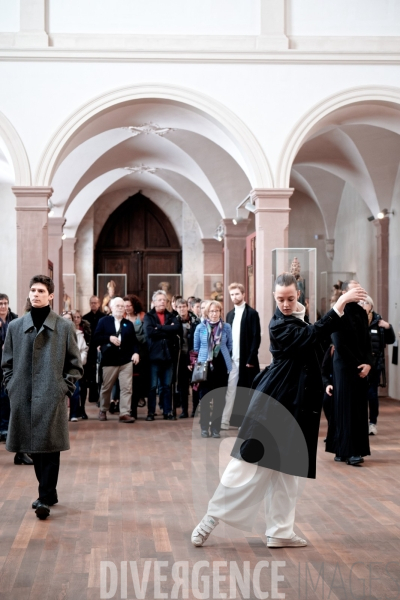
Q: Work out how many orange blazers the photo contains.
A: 0